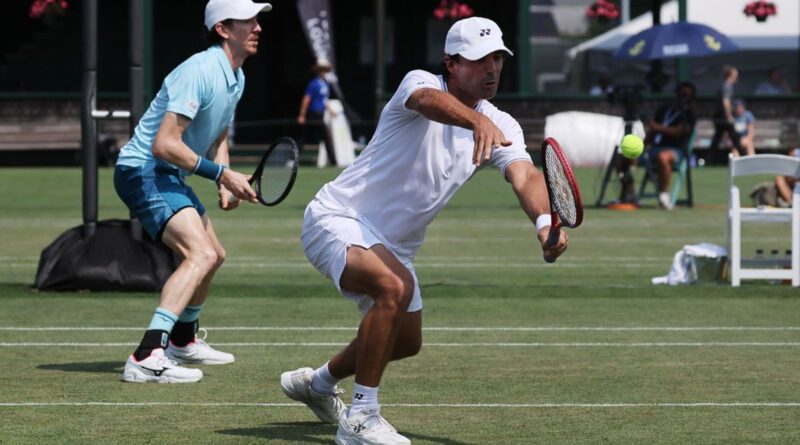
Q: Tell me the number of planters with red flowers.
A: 4